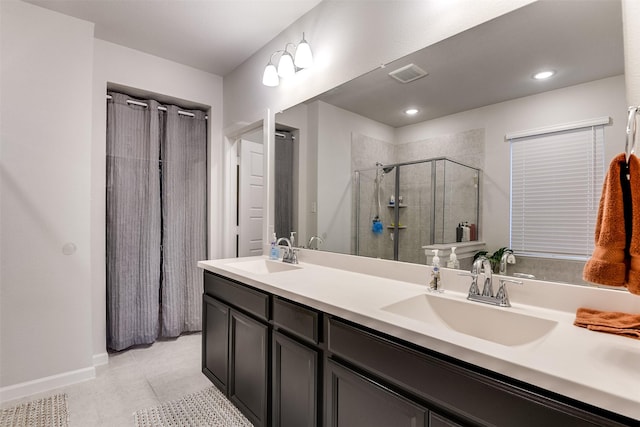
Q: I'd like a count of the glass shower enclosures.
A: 1